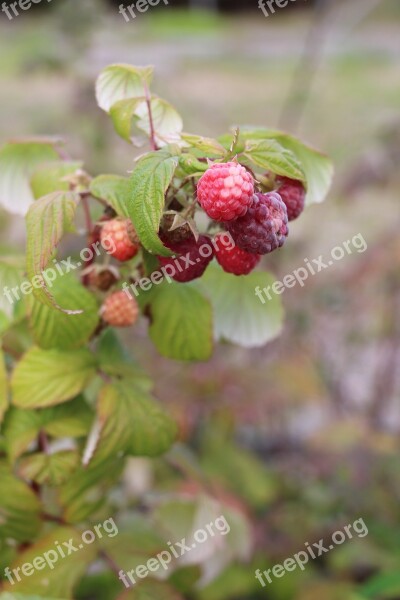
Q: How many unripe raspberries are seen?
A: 2